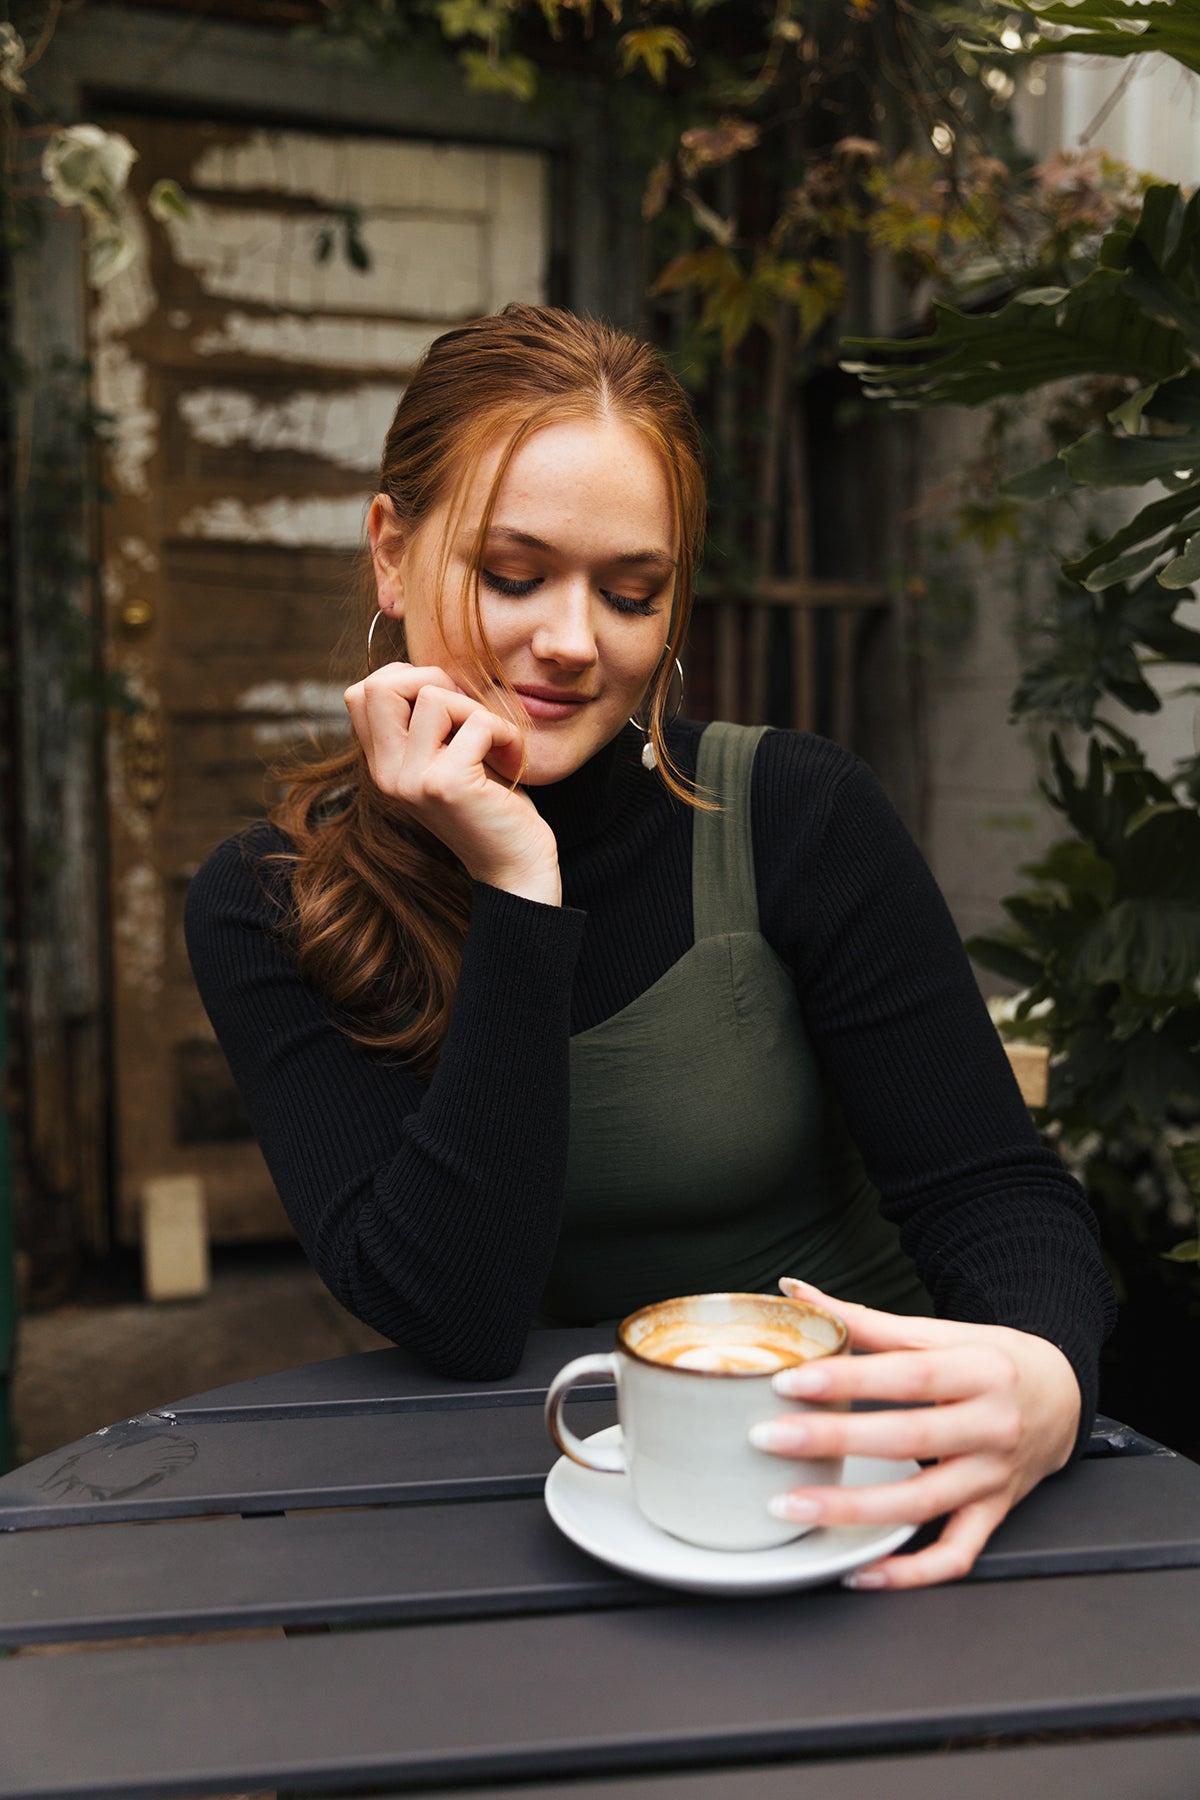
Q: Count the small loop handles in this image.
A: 1